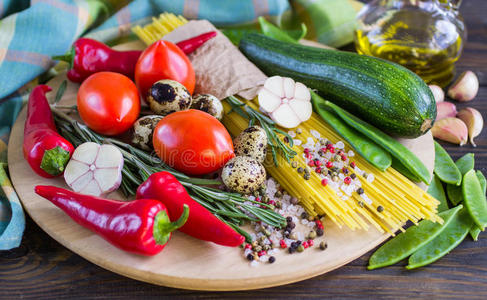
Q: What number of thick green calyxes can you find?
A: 3